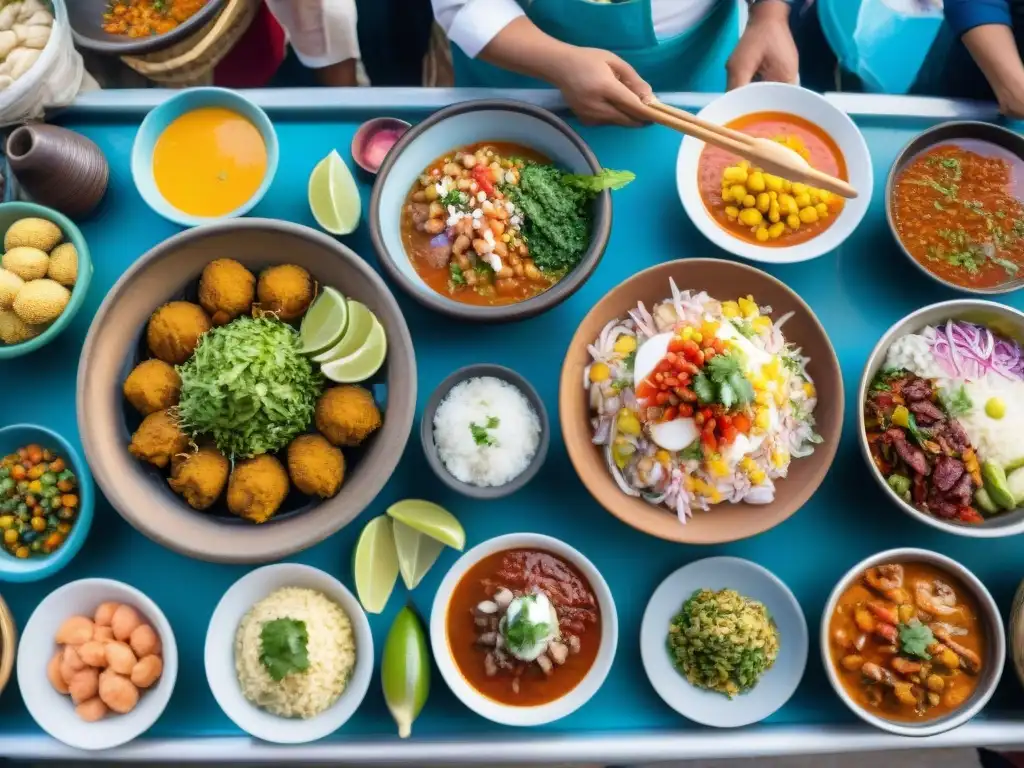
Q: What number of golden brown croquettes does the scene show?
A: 9